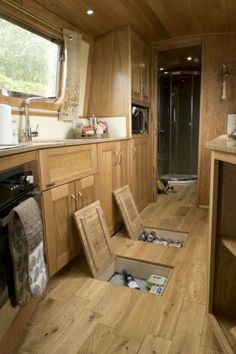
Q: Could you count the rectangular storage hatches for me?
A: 2